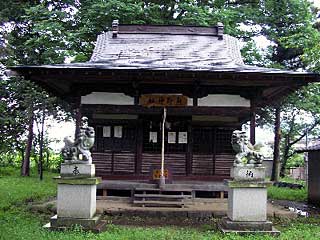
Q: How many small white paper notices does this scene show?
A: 5